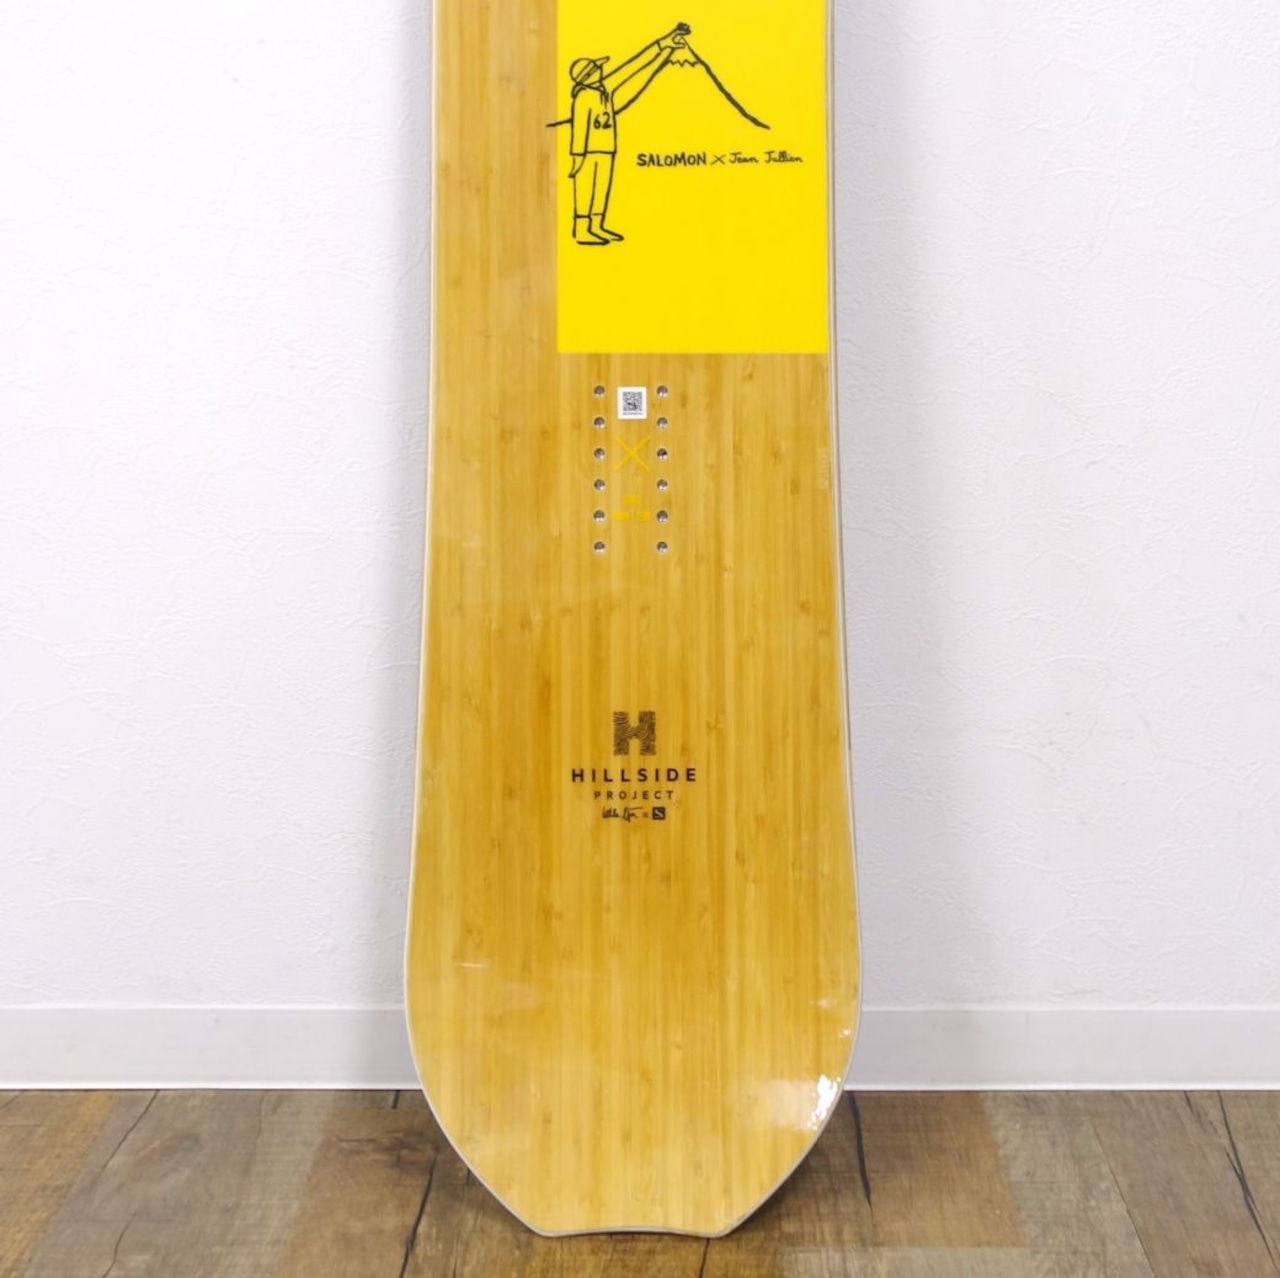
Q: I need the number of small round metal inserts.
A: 12